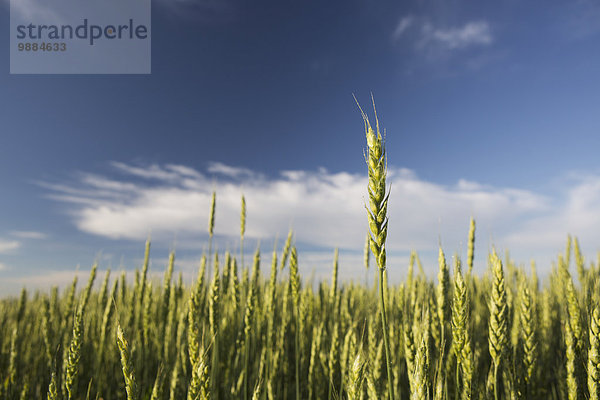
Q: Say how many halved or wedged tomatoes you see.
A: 0